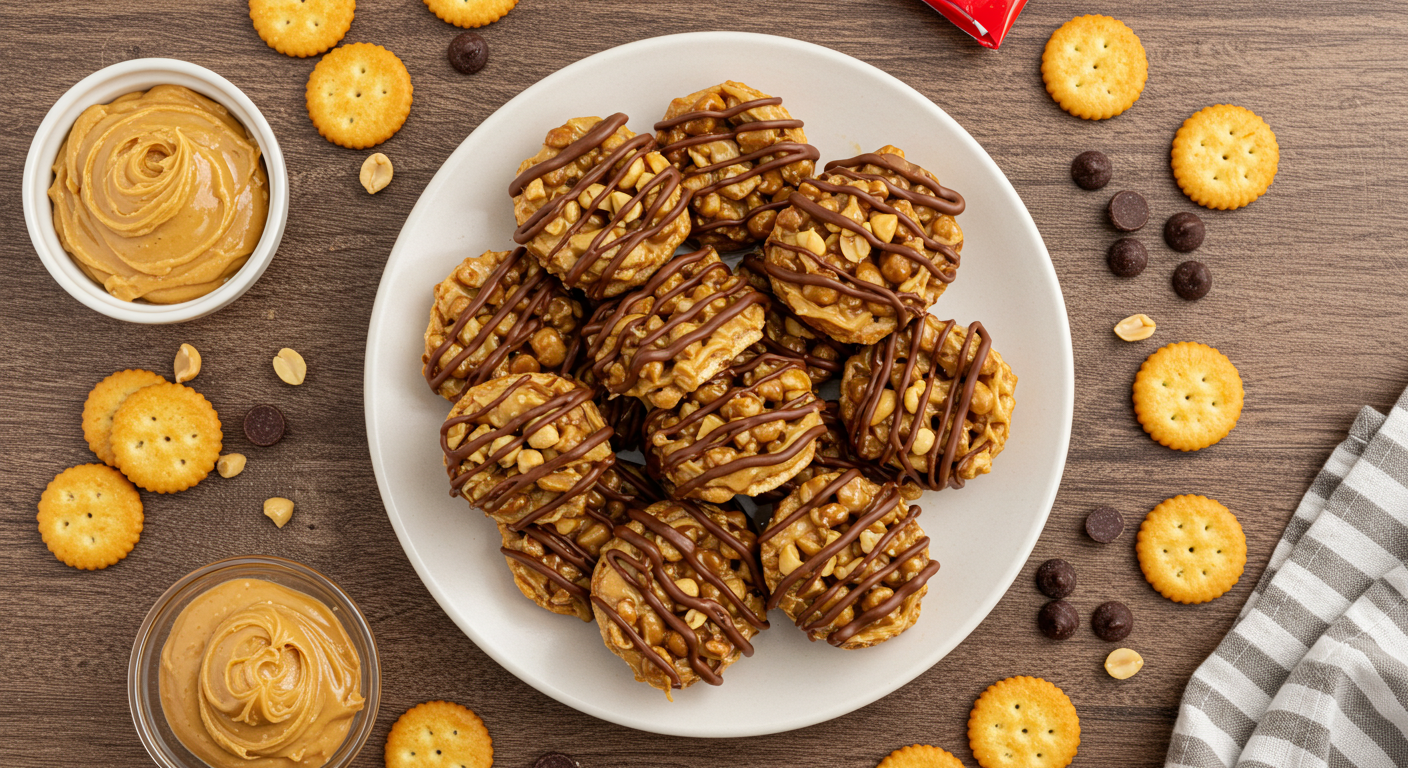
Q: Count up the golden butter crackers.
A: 13